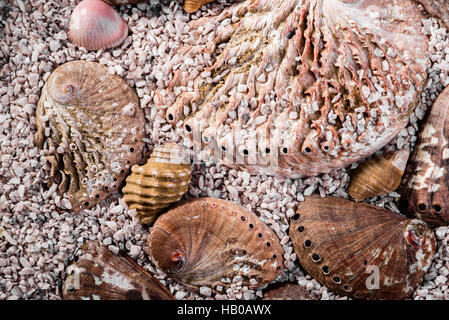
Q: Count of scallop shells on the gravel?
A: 1